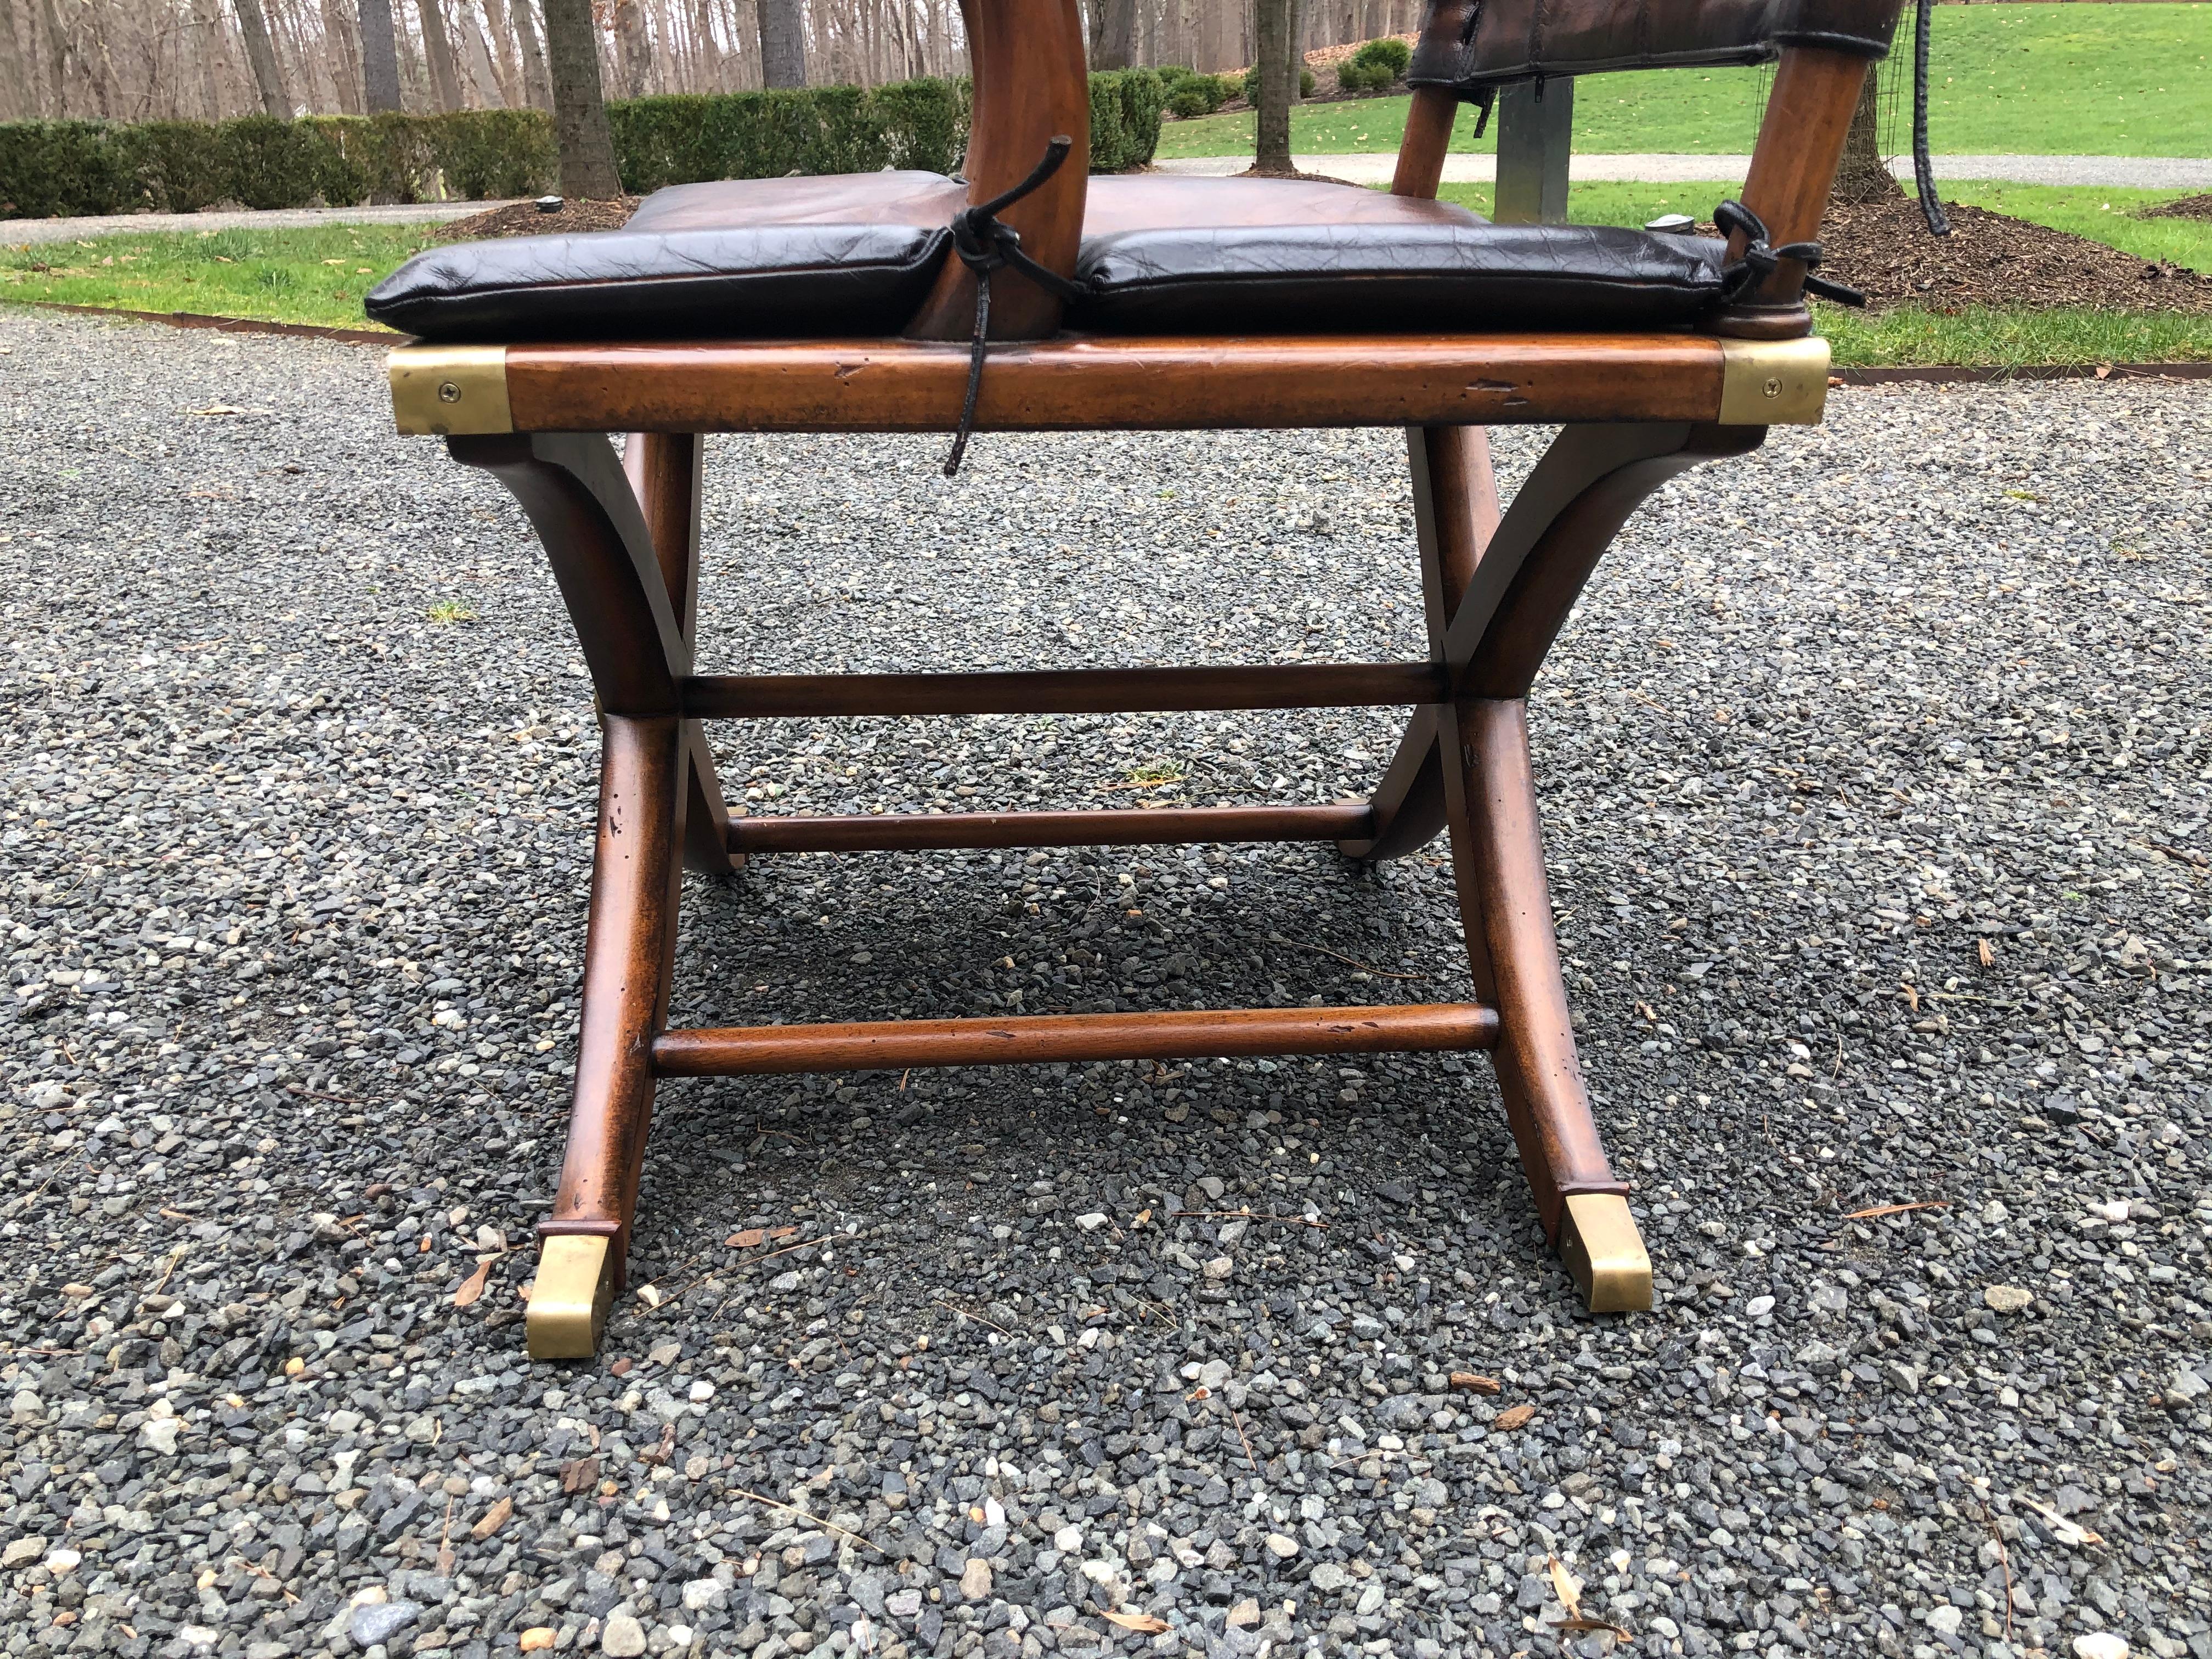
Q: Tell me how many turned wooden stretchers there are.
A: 3